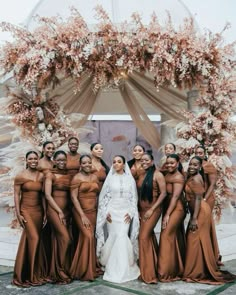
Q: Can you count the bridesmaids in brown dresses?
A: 12